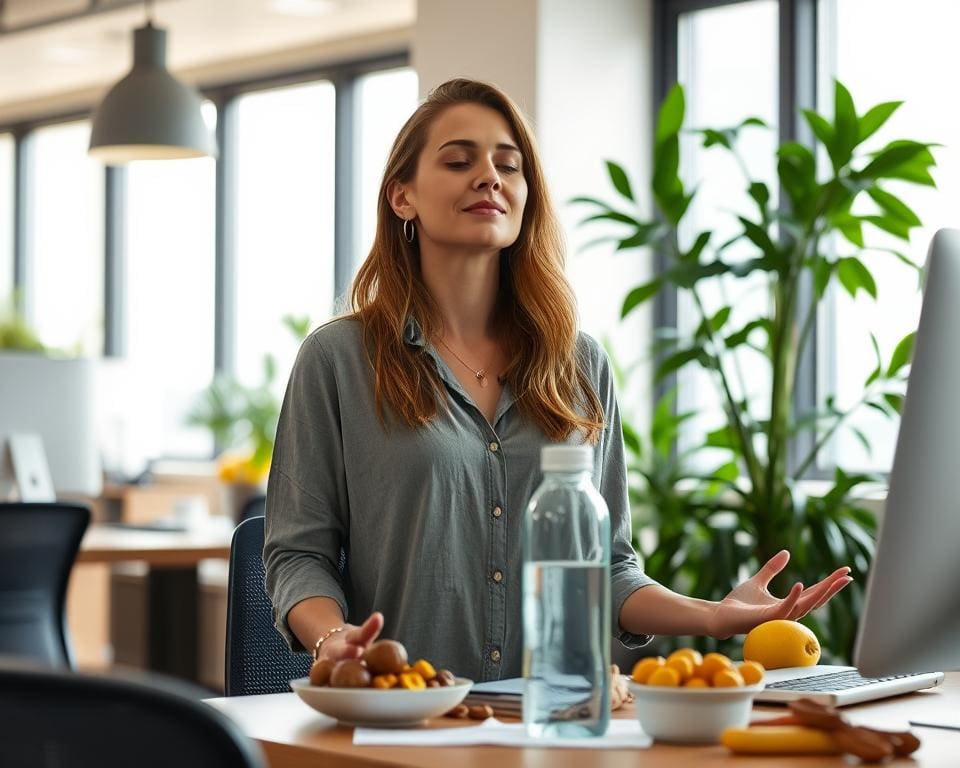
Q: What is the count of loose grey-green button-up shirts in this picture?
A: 1